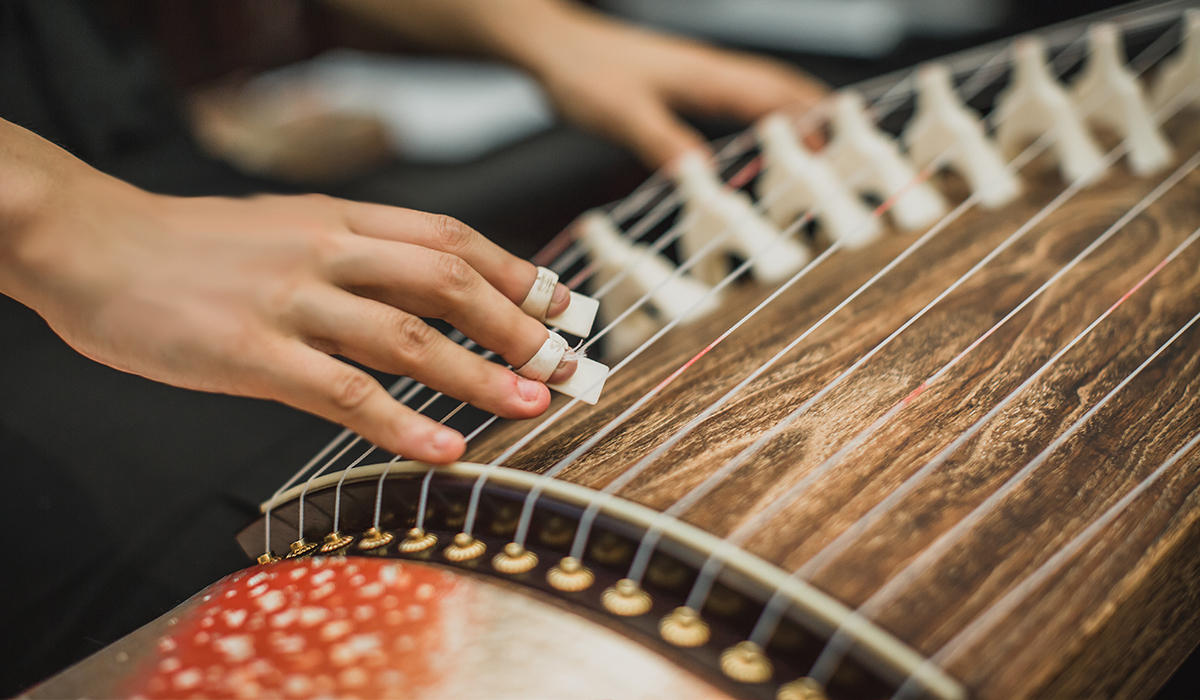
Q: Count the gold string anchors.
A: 12